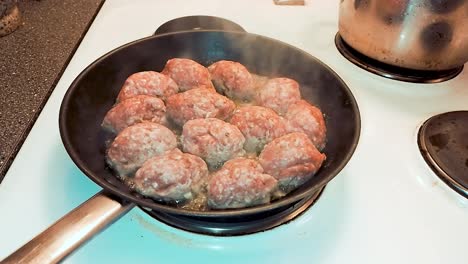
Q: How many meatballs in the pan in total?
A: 13